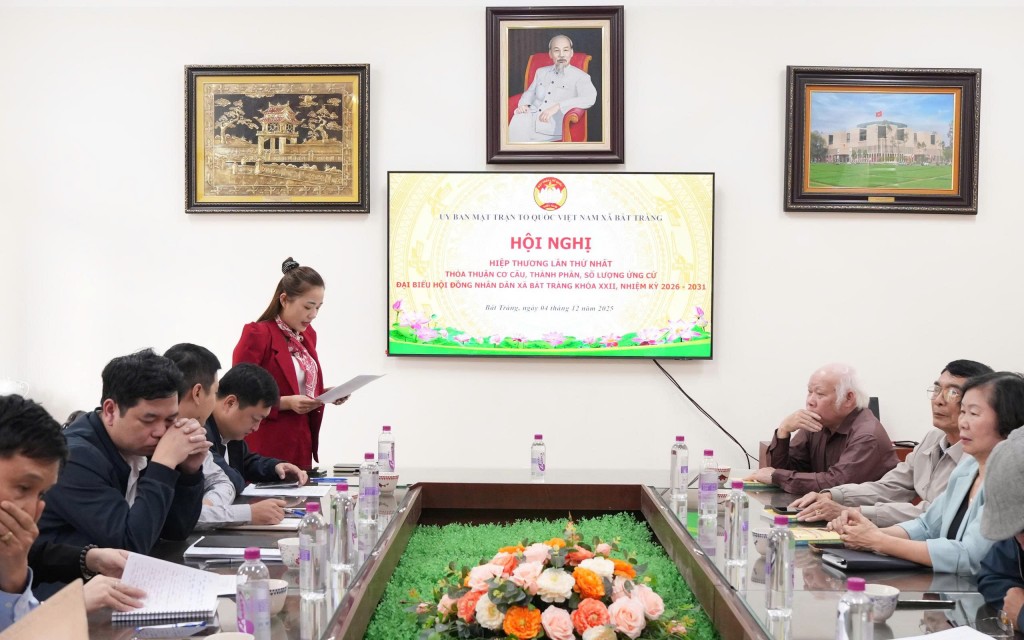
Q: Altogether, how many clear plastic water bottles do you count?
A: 11